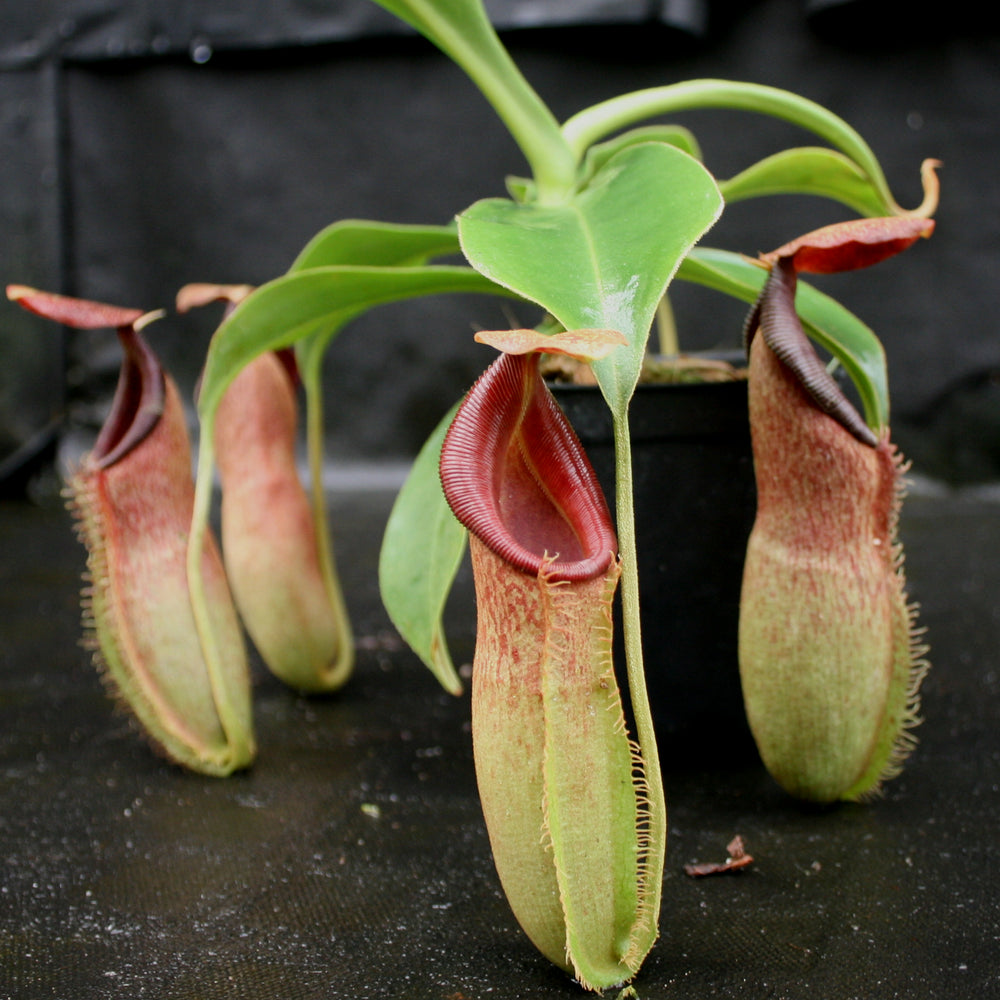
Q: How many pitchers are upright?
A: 4